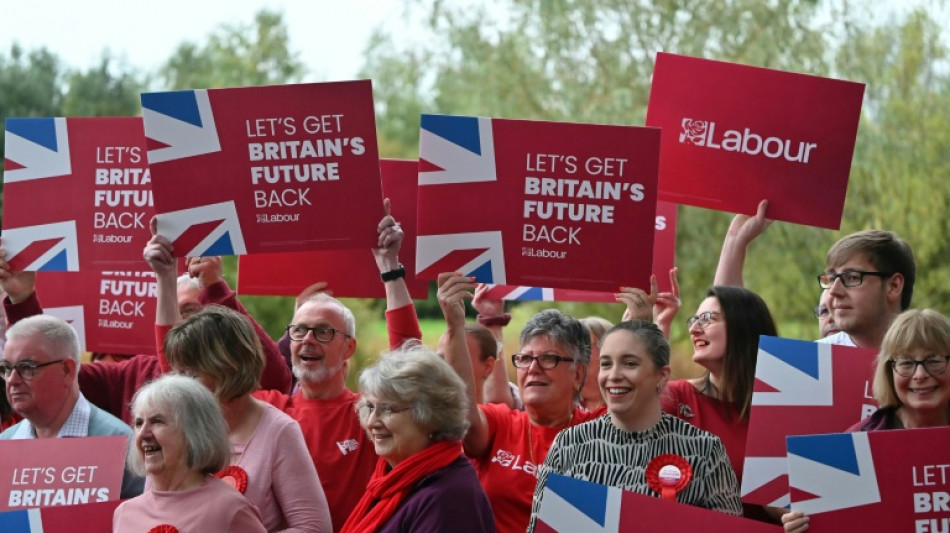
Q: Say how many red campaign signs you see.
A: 12